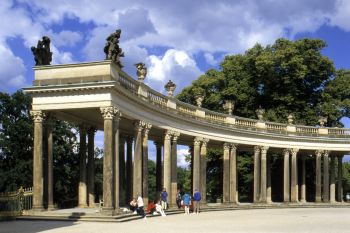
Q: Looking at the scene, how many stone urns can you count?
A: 7